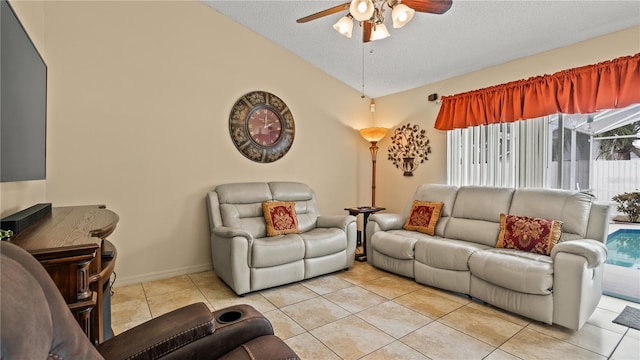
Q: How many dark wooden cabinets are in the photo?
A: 1